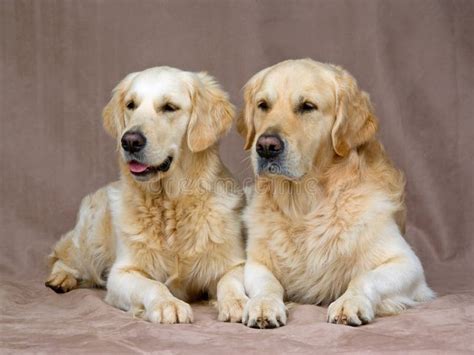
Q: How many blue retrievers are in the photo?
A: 0